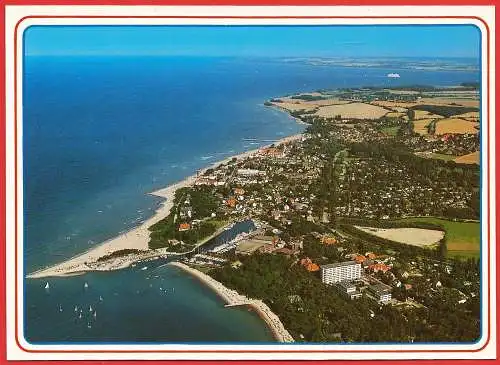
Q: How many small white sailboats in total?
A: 10